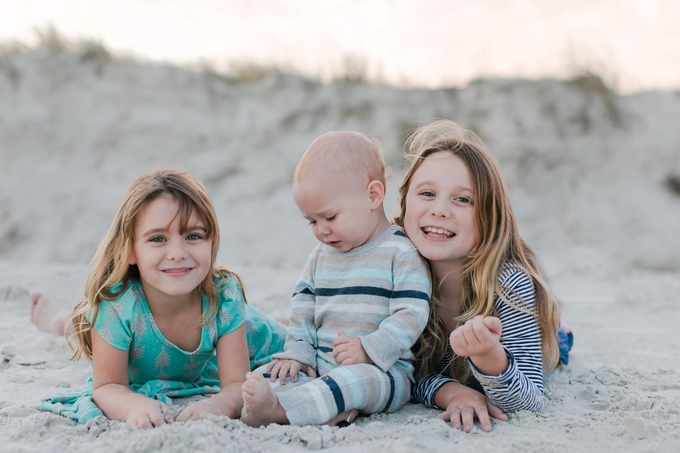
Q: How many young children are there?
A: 3